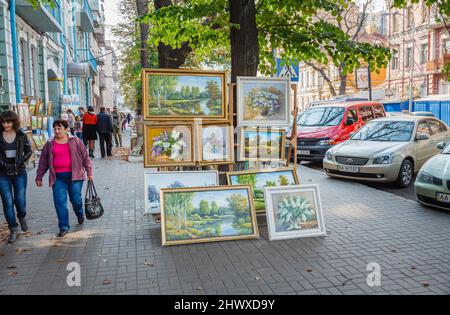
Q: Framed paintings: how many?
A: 9